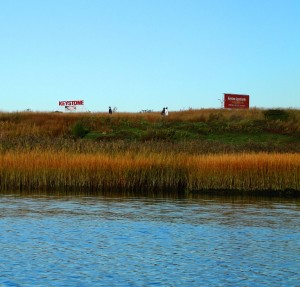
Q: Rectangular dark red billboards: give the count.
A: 1